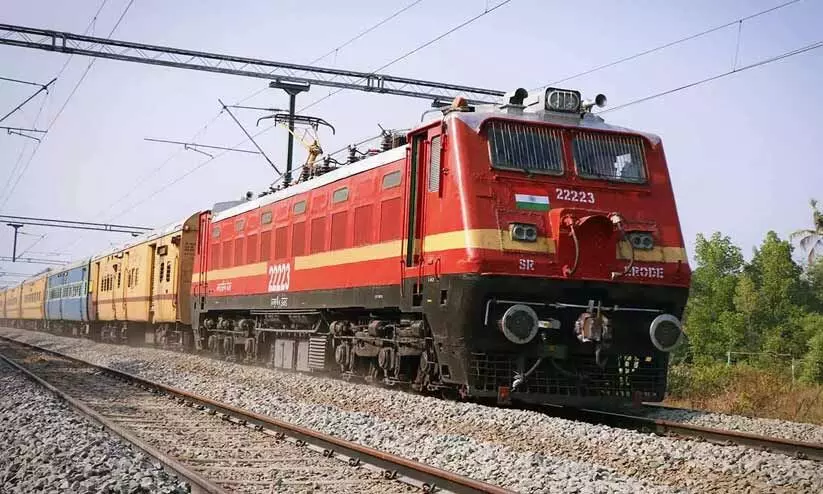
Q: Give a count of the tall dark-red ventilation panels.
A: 11